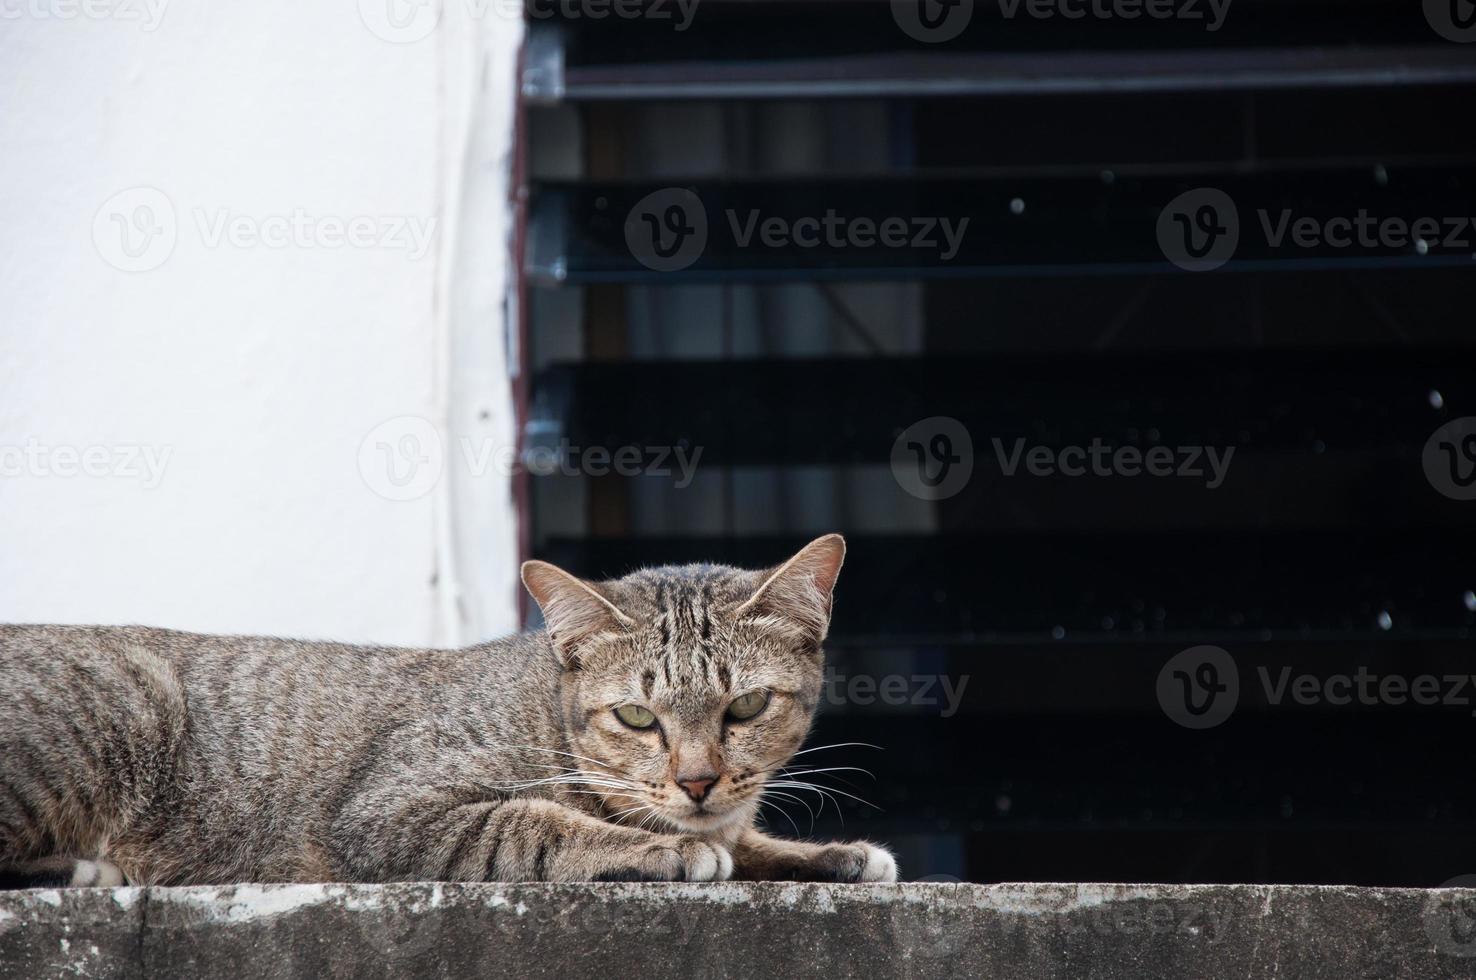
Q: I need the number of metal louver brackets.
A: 3